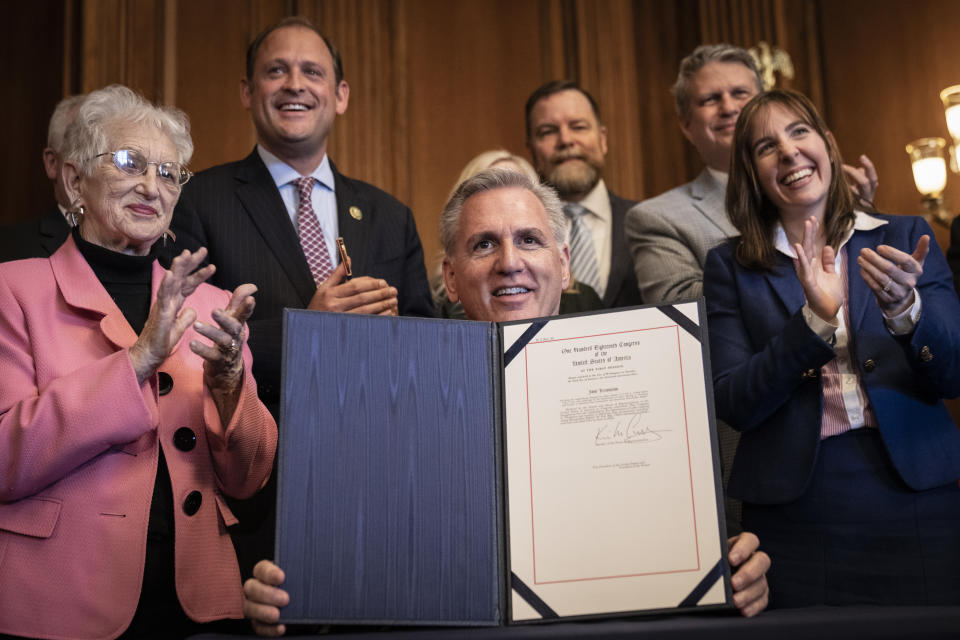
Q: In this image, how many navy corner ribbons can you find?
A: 4